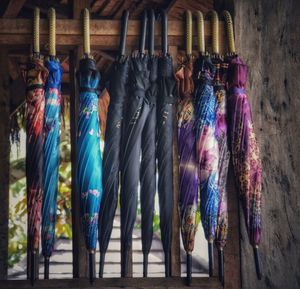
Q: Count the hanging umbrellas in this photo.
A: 11